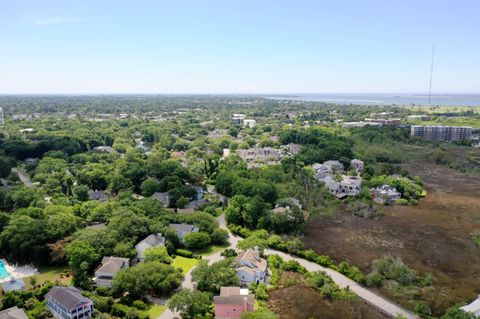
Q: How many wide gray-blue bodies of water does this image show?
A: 1